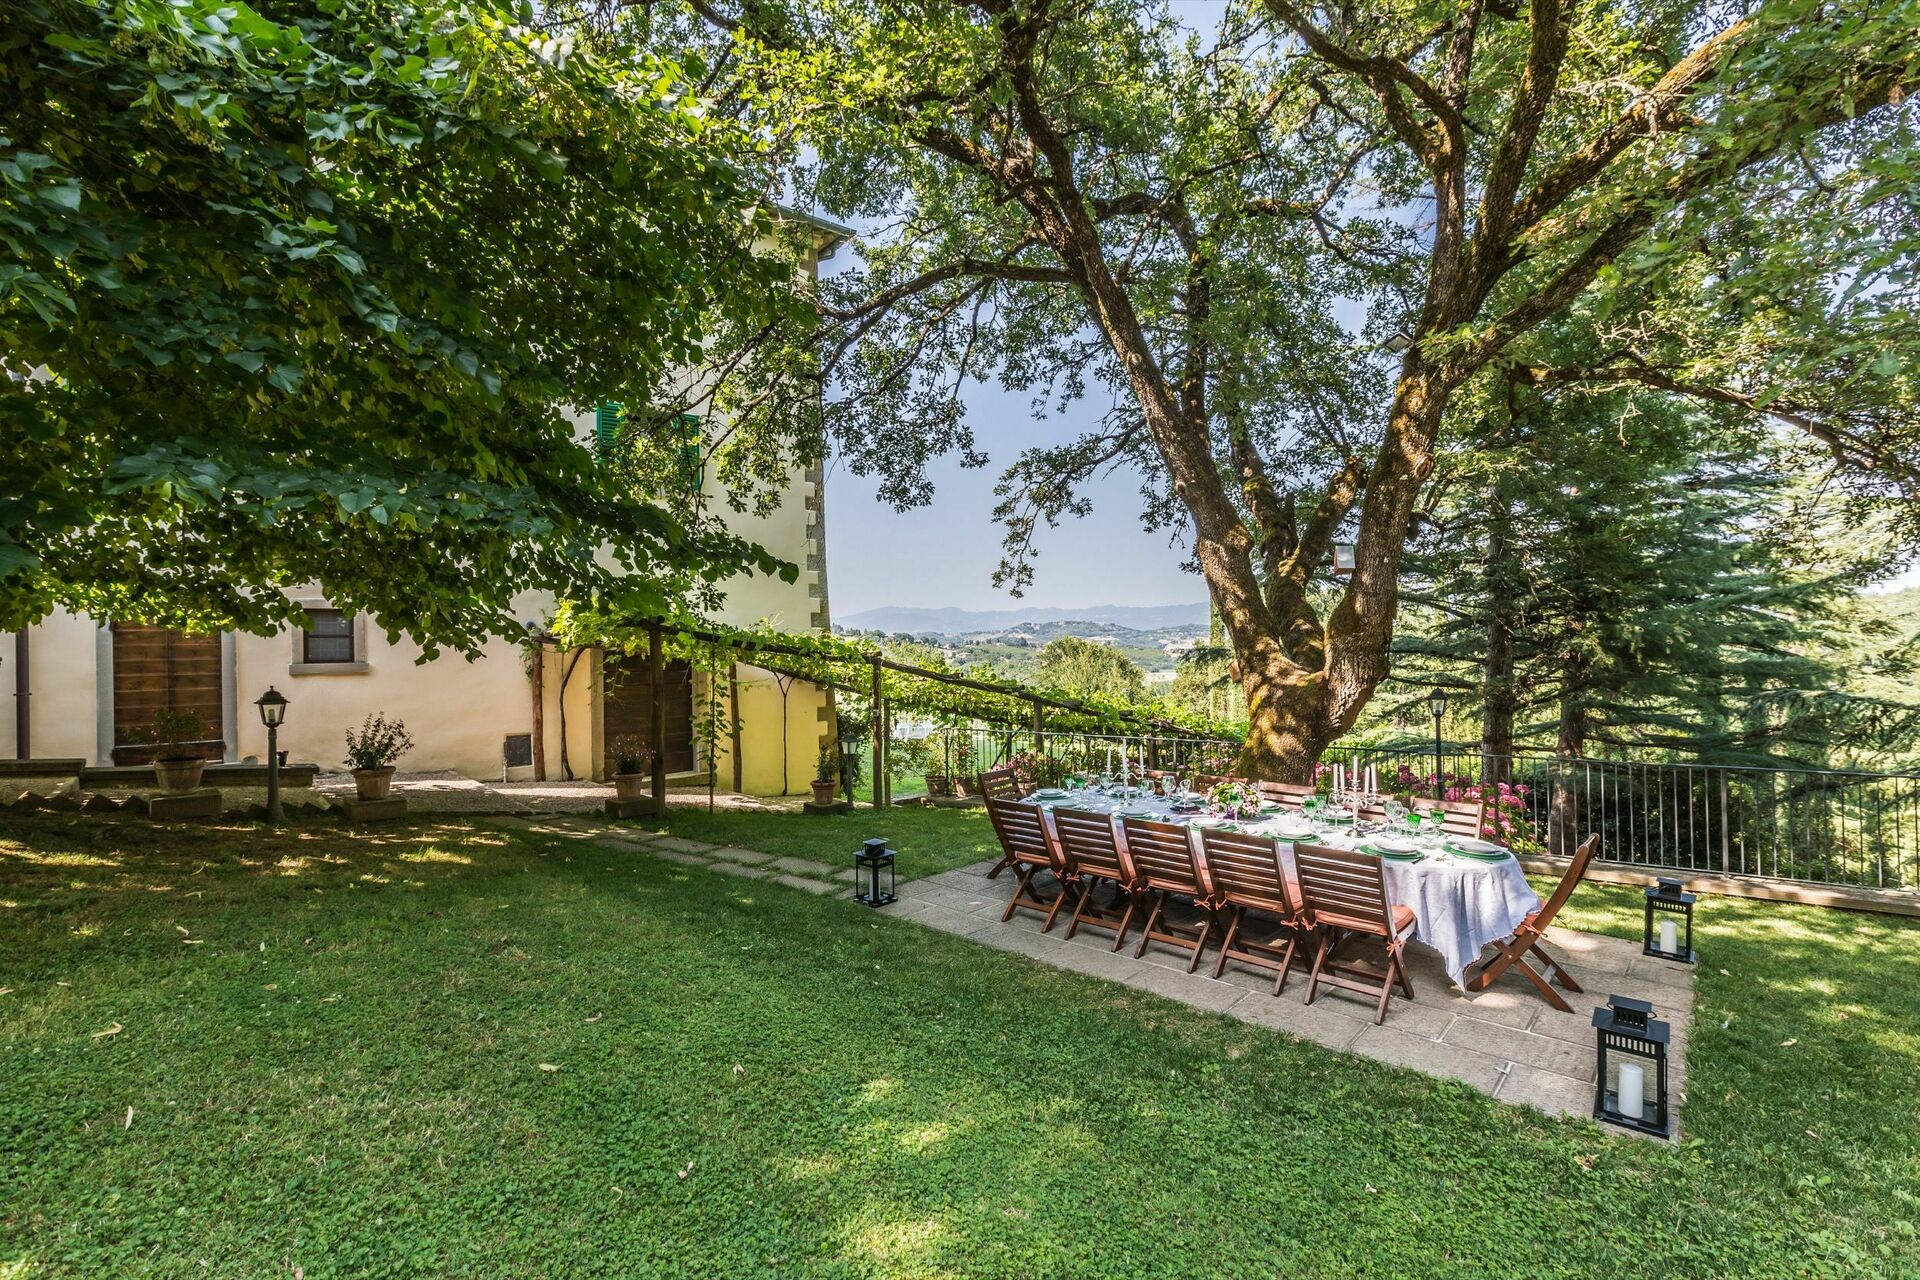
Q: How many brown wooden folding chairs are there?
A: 12